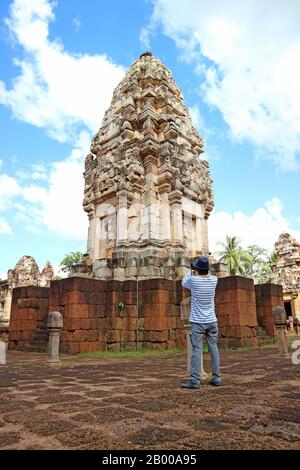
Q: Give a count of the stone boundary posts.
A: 3